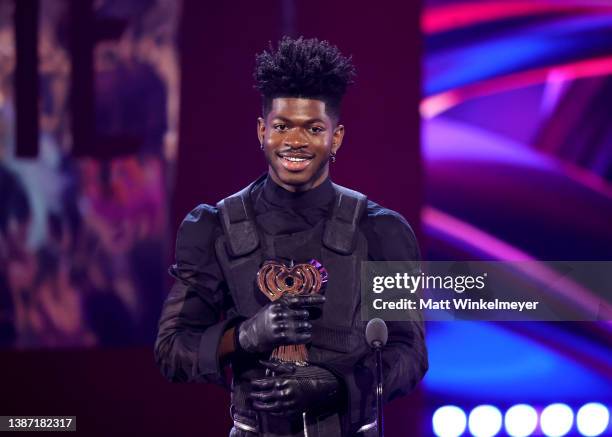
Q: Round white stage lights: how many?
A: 5